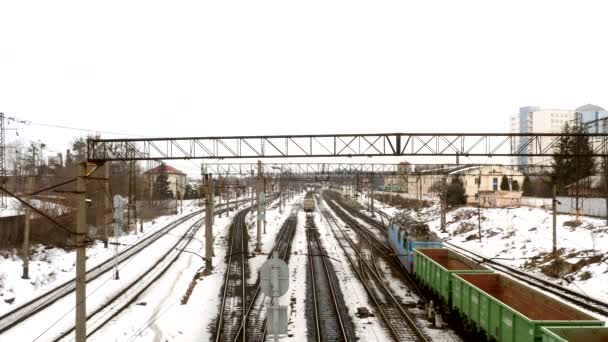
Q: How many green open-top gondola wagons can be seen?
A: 3